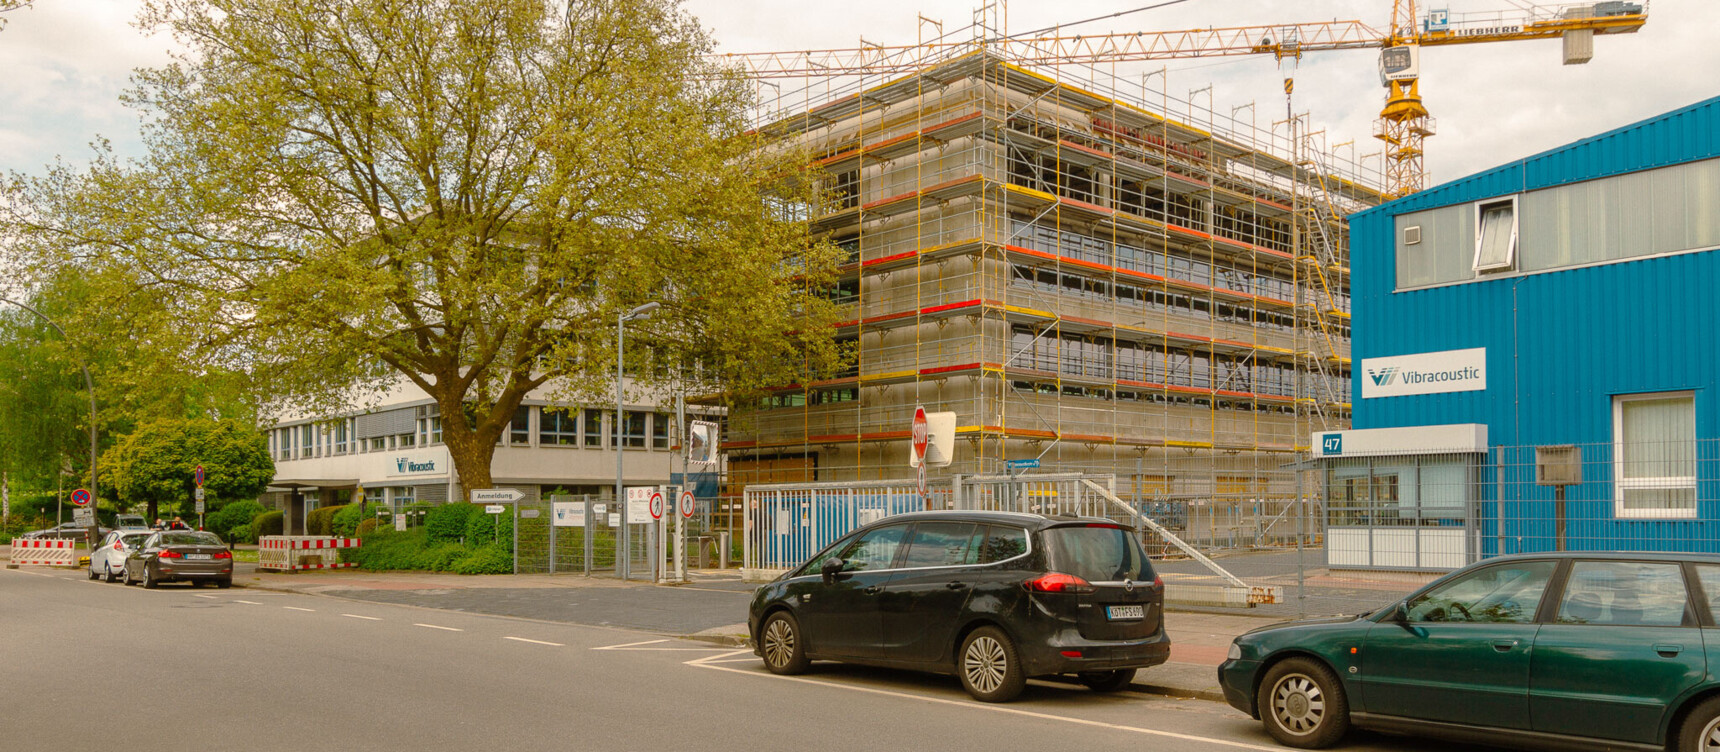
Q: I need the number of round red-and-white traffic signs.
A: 3